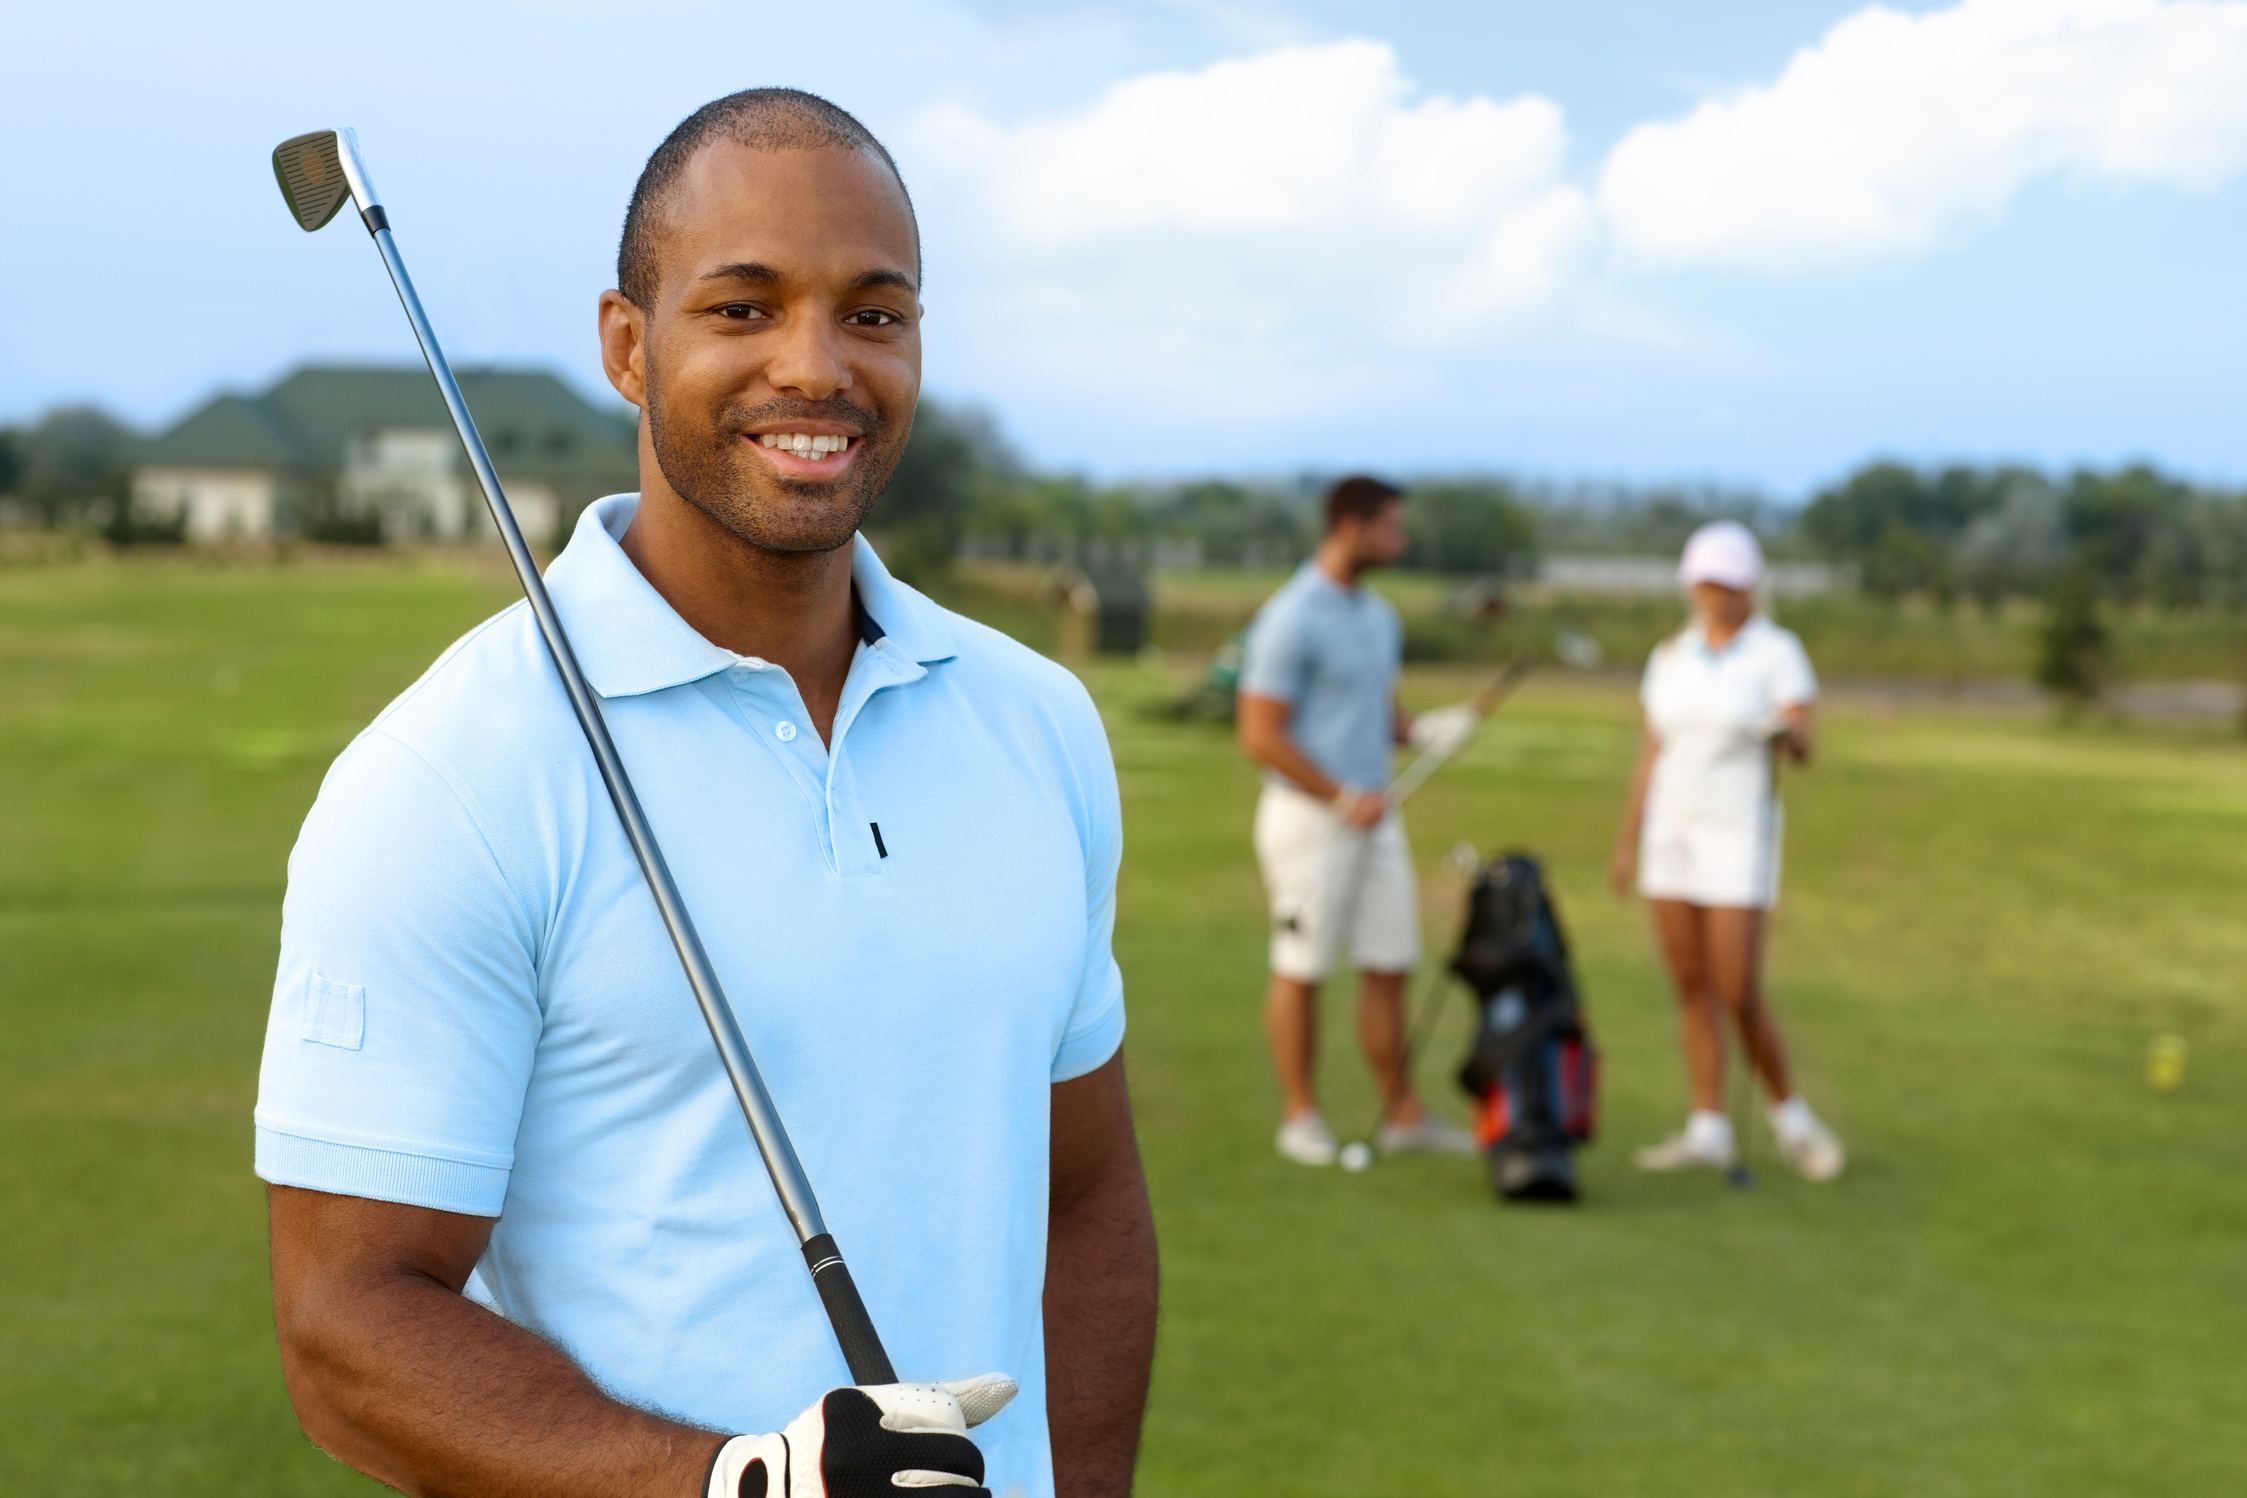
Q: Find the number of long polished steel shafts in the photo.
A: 1